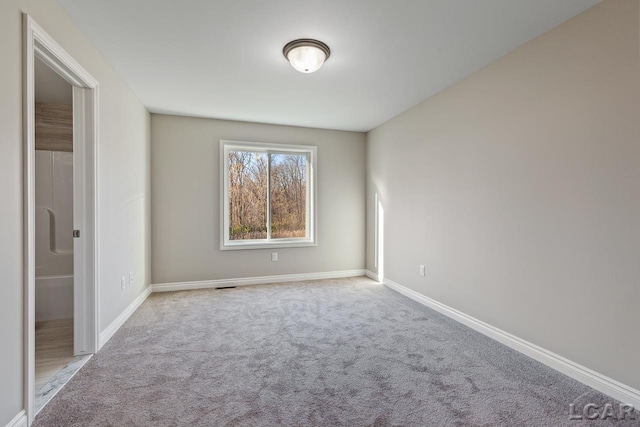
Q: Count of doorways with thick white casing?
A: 1